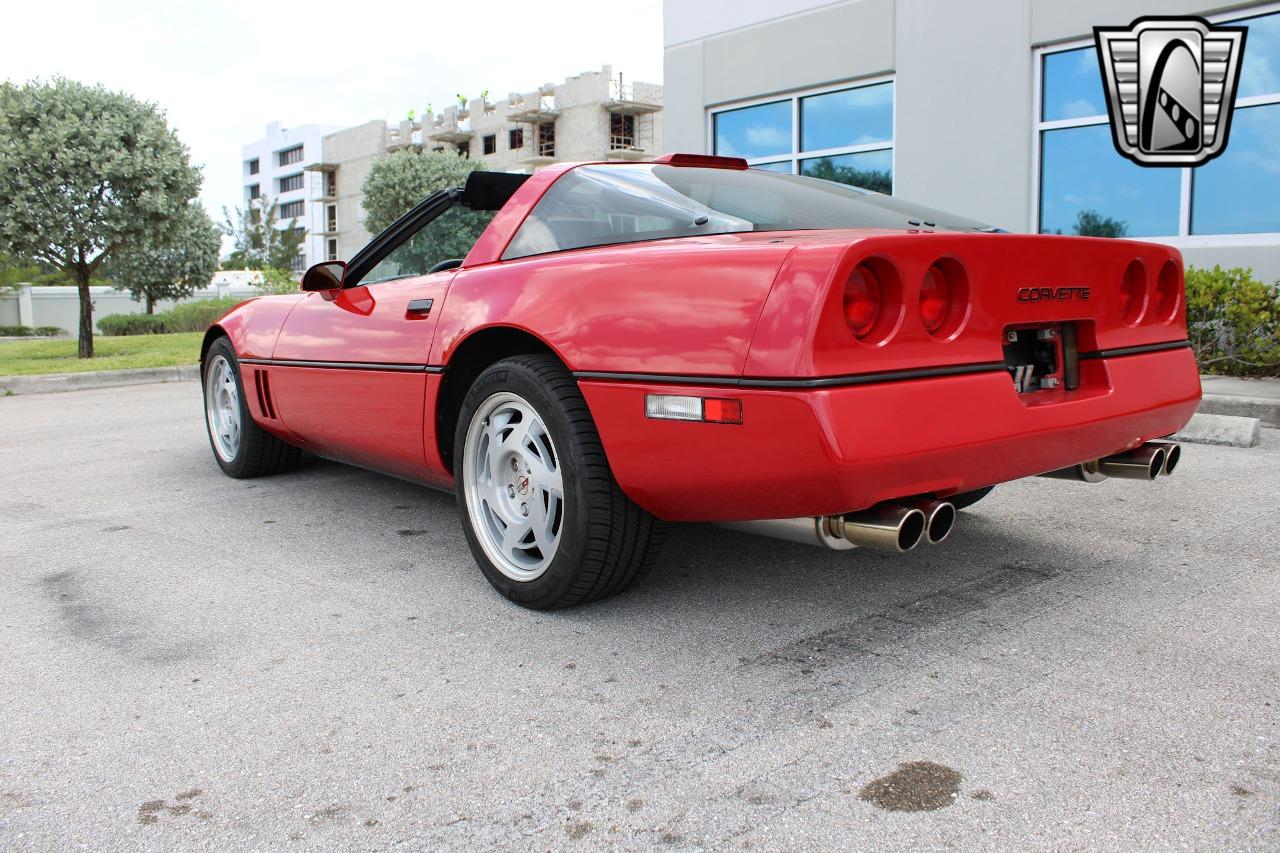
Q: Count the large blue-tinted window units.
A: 2